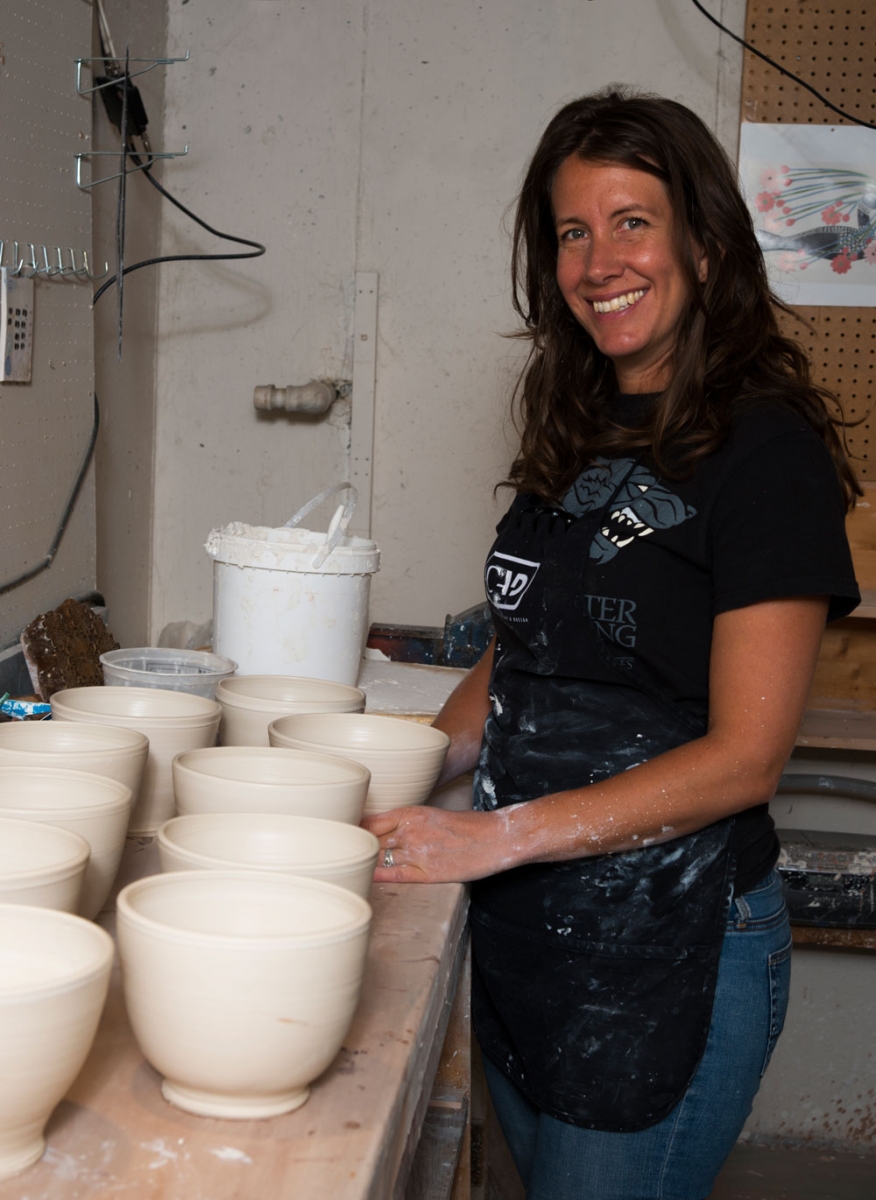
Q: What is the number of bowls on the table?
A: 10